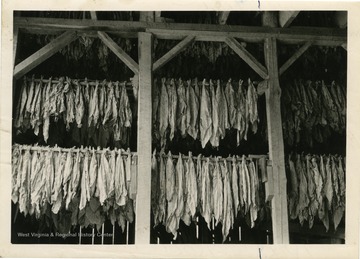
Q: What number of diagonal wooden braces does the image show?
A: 5